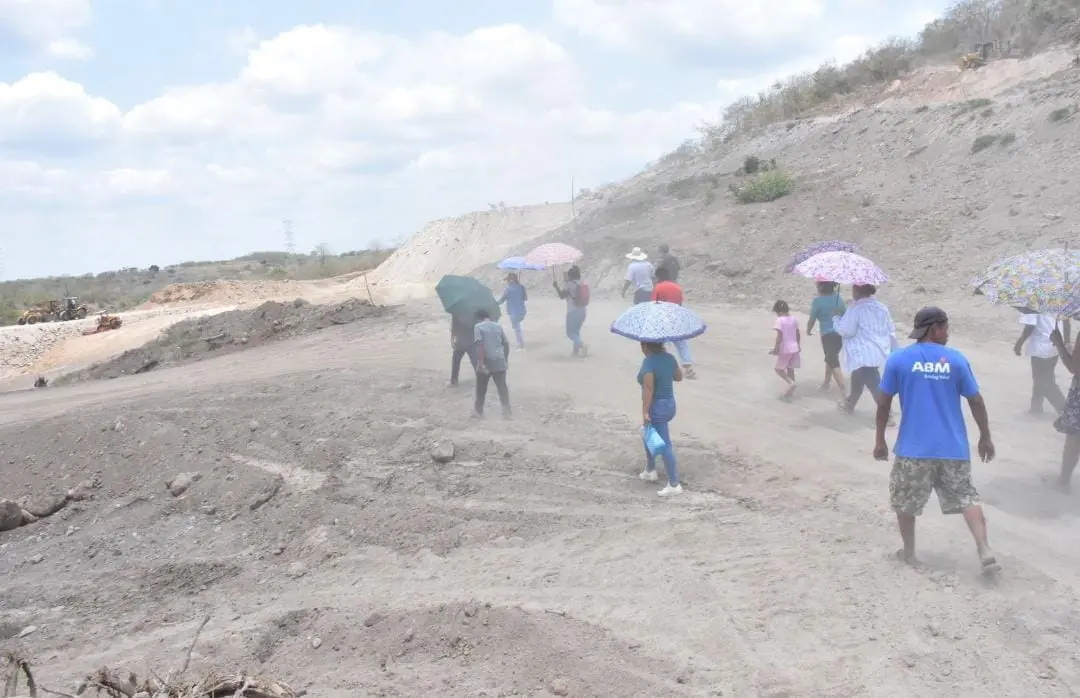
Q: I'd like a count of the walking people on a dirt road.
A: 14